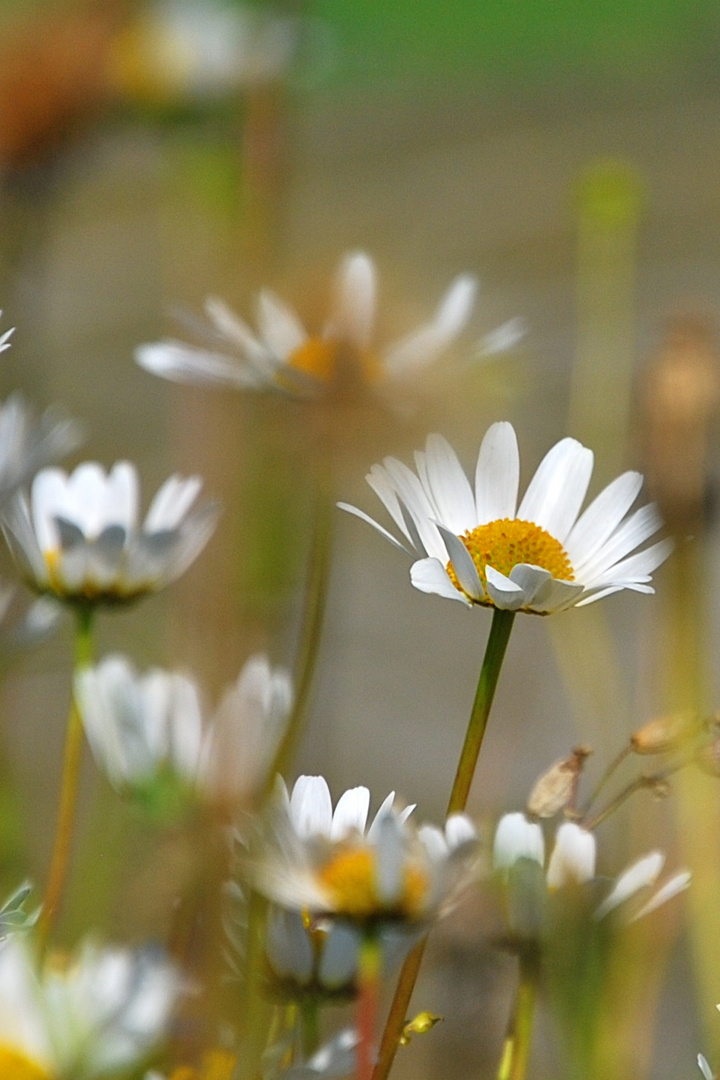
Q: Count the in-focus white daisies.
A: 1